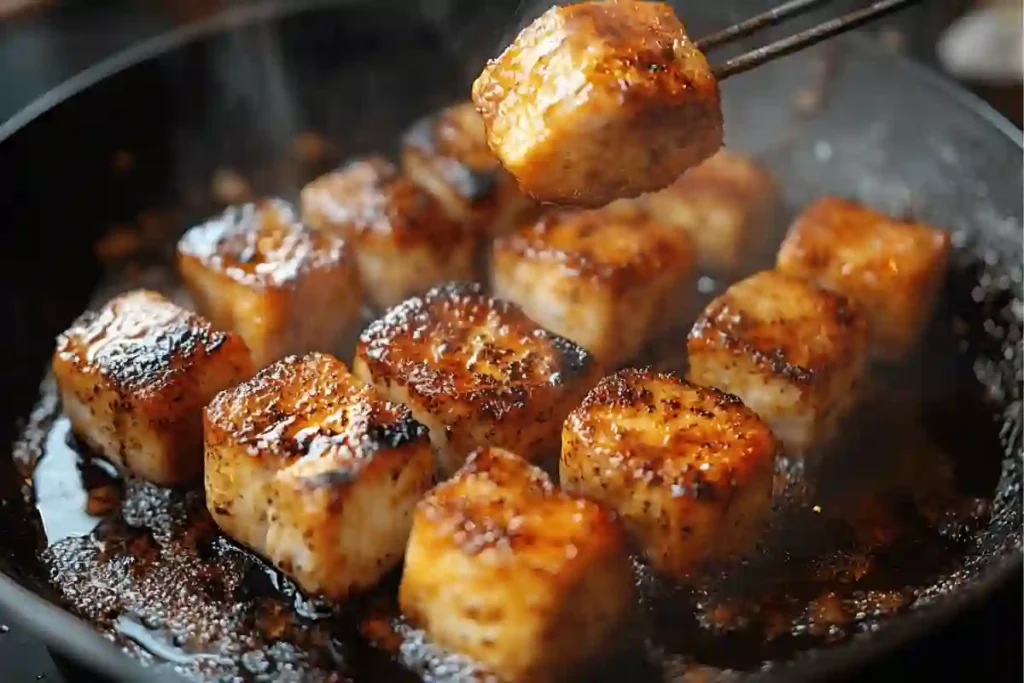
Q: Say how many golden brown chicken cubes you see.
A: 13